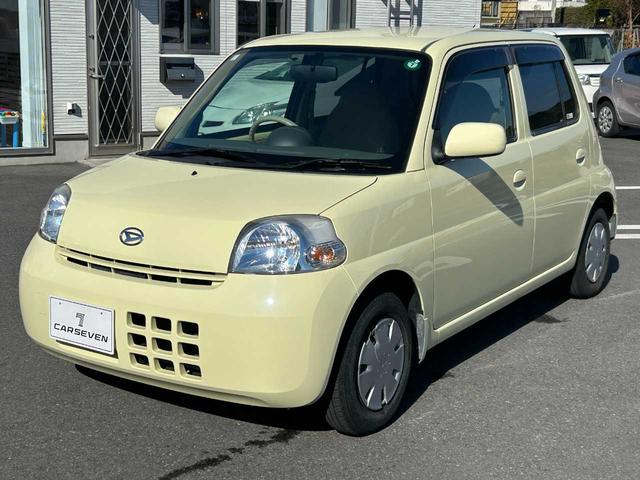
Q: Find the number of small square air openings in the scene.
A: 9